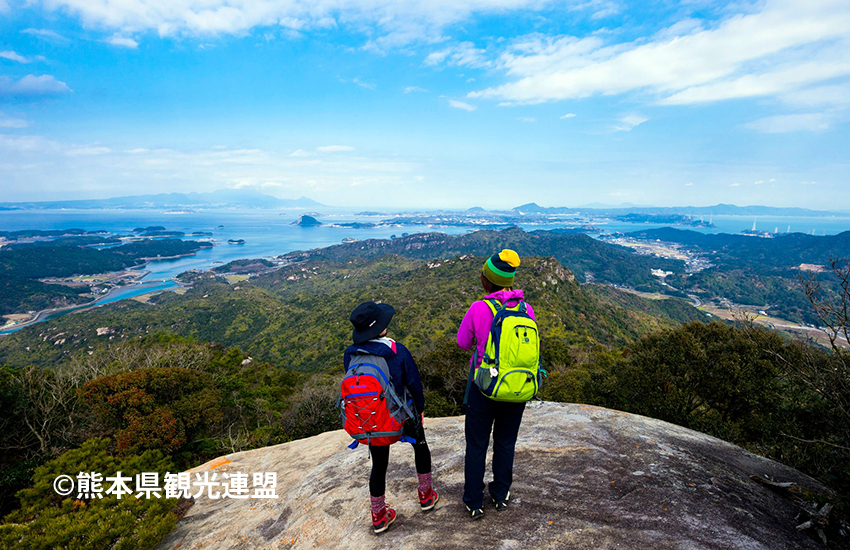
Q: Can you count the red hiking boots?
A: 2